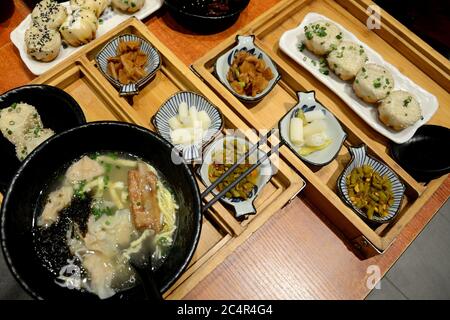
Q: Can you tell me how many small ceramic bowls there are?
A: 6